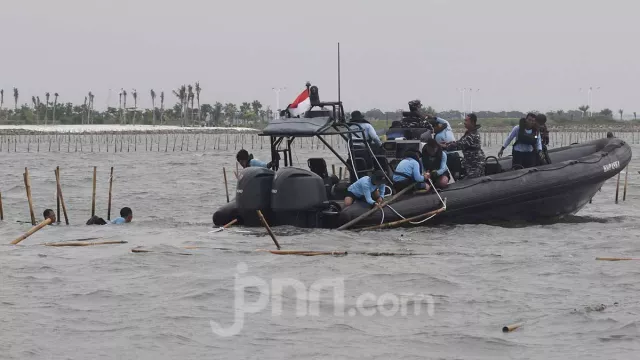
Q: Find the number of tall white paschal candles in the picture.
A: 0